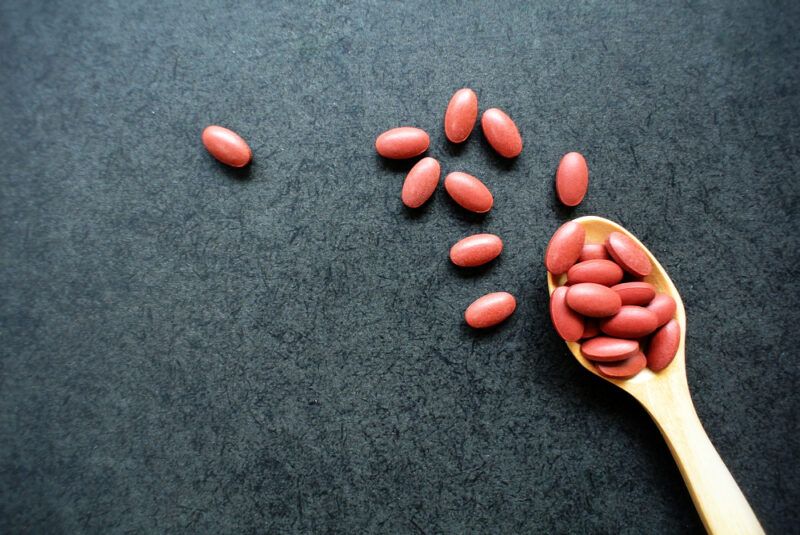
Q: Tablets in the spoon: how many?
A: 13